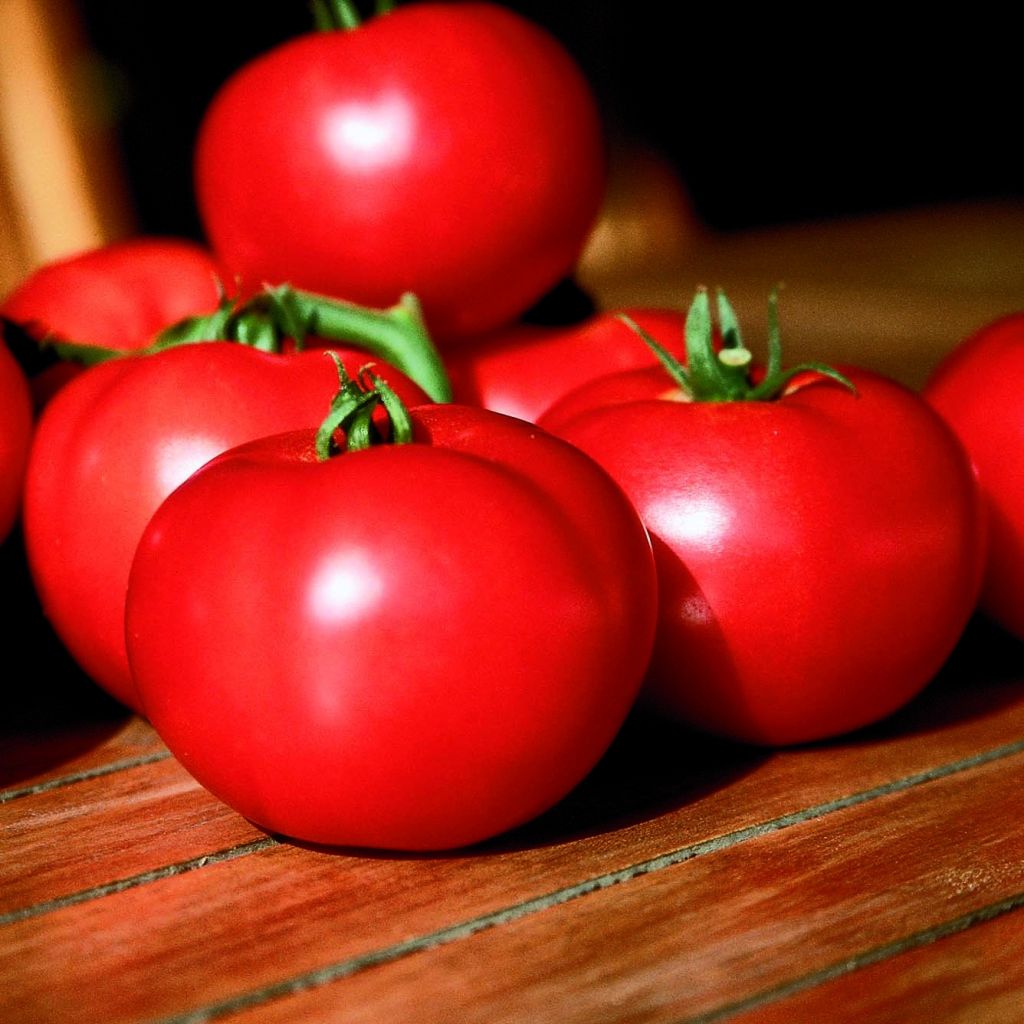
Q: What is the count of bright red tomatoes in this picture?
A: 8